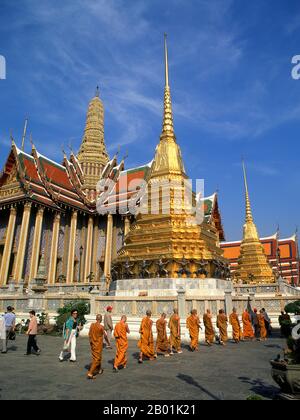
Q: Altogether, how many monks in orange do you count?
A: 11